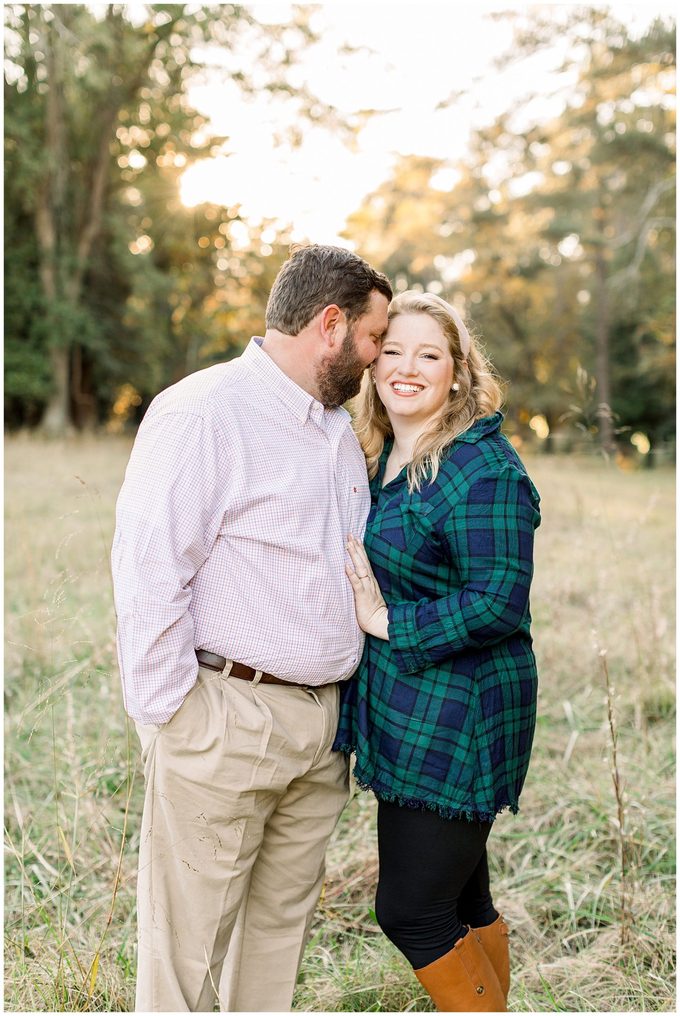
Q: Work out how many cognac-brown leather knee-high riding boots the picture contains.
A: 2